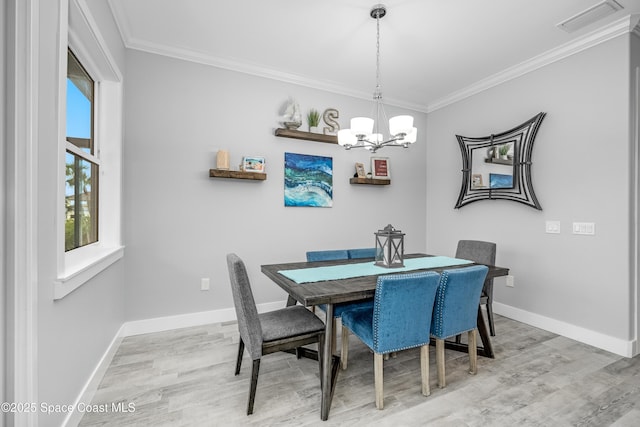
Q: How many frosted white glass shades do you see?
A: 5